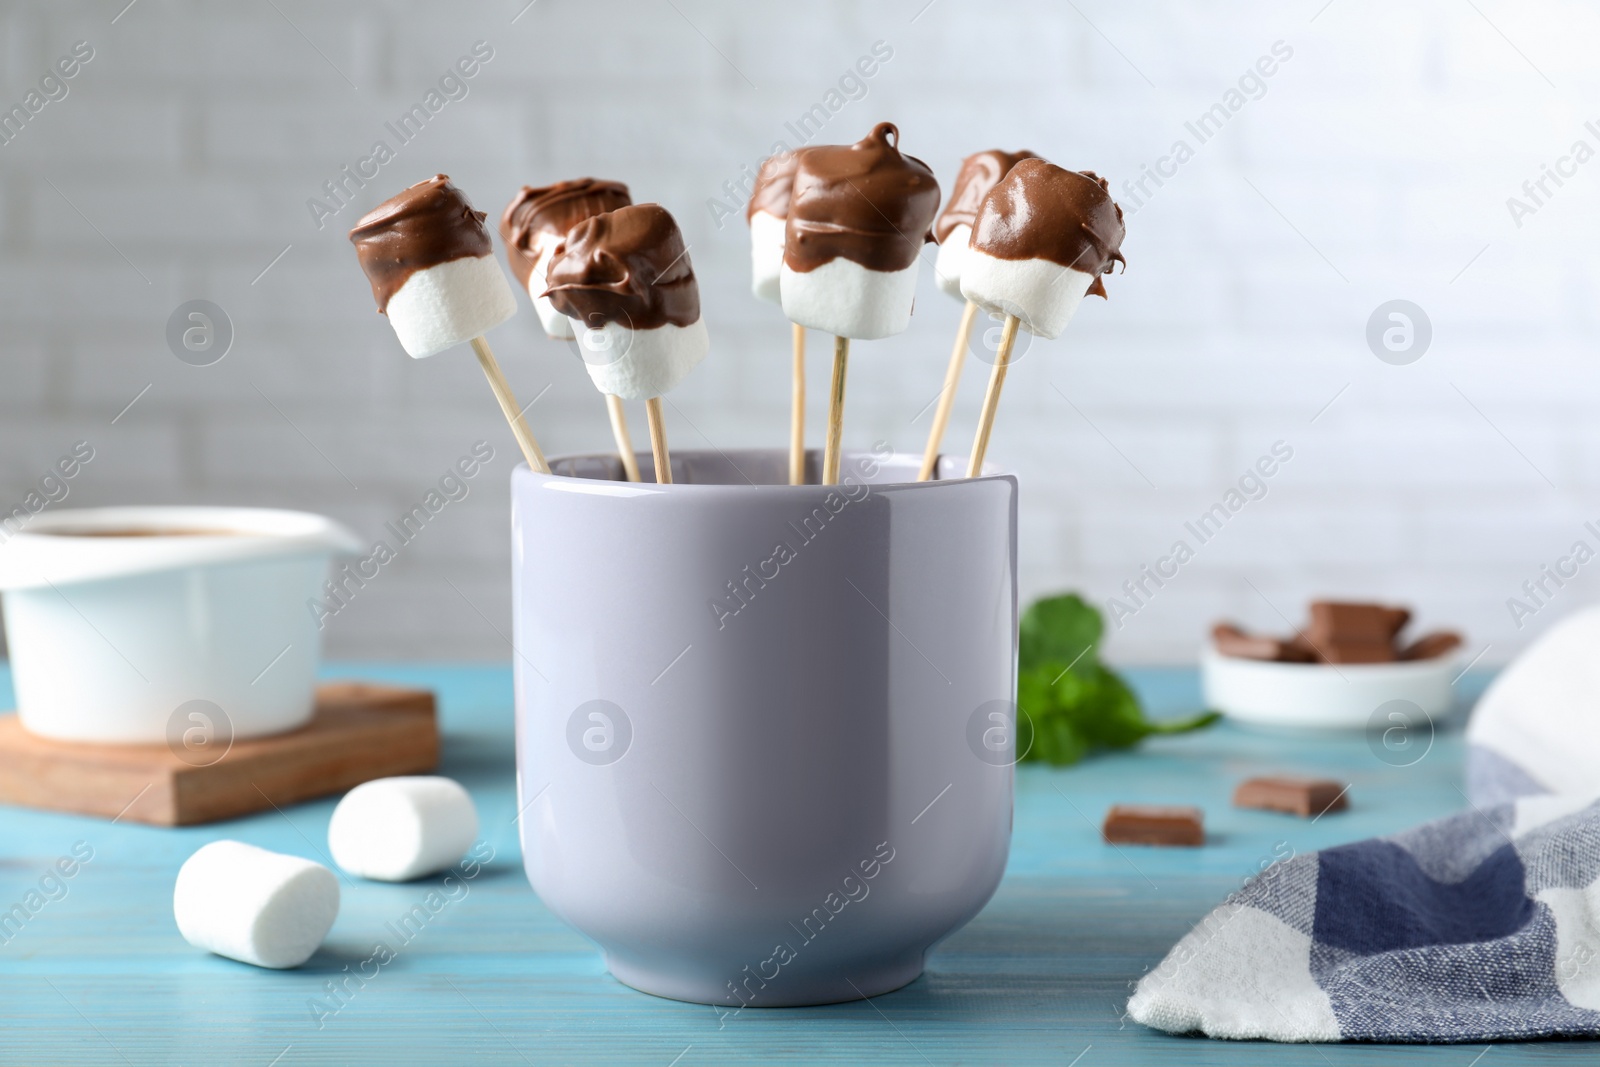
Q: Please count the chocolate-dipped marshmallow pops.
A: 7